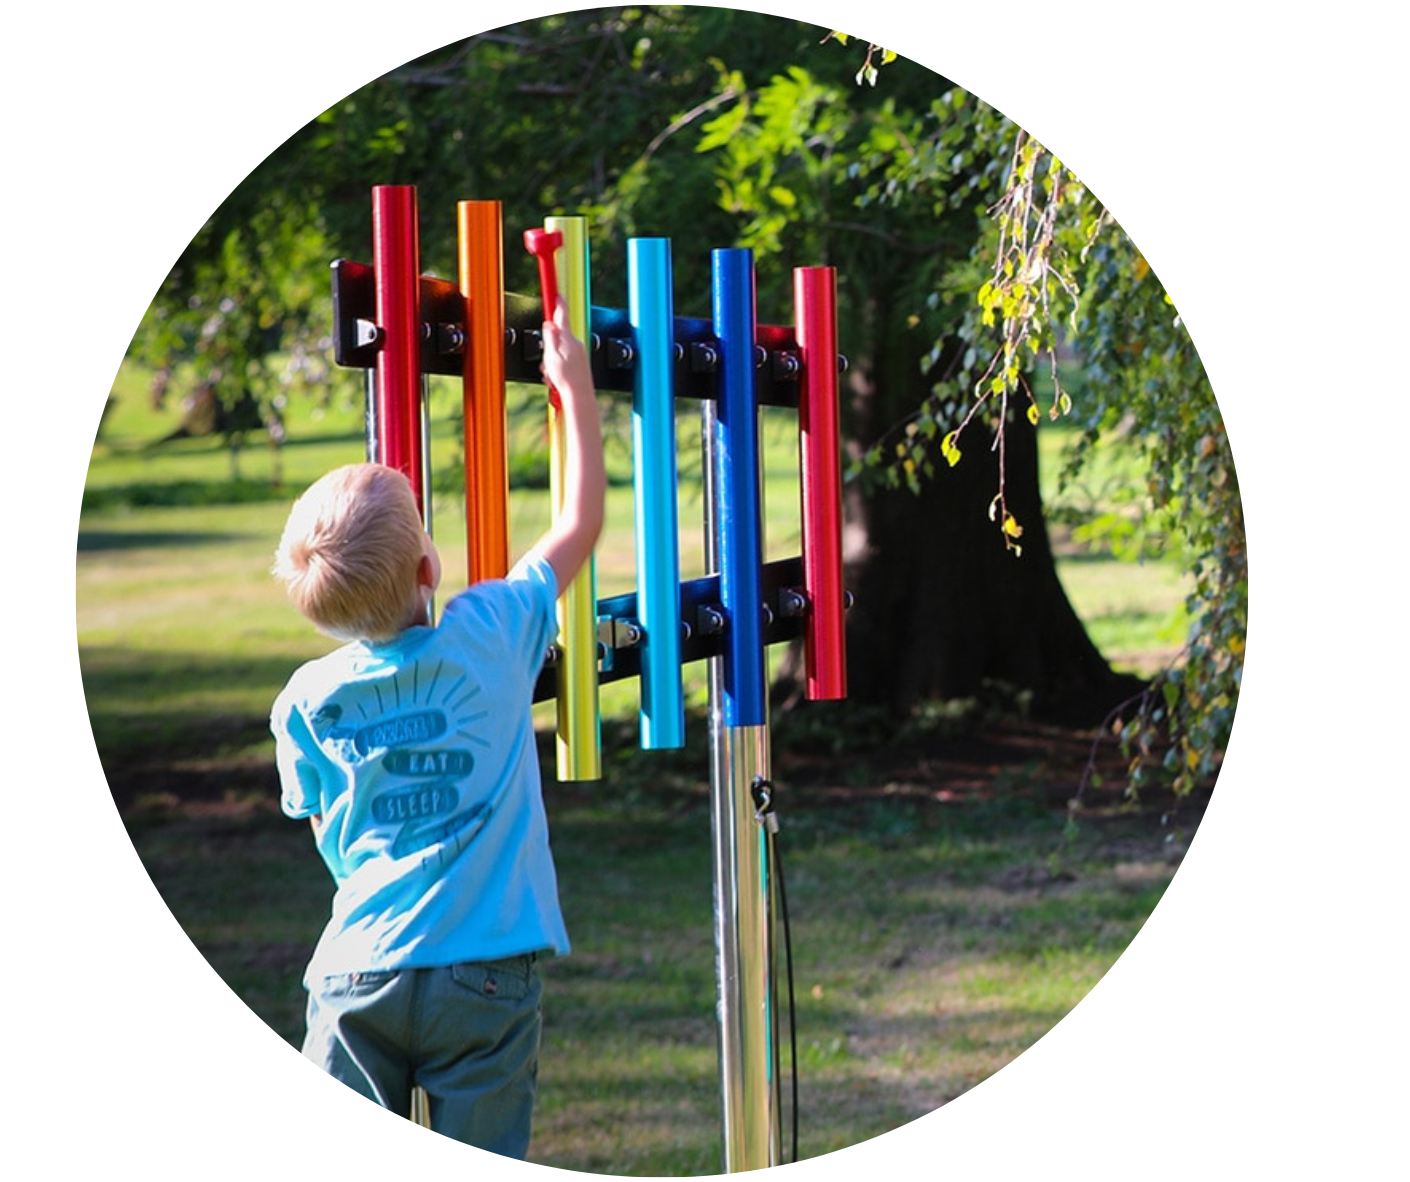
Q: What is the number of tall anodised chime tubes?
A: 6